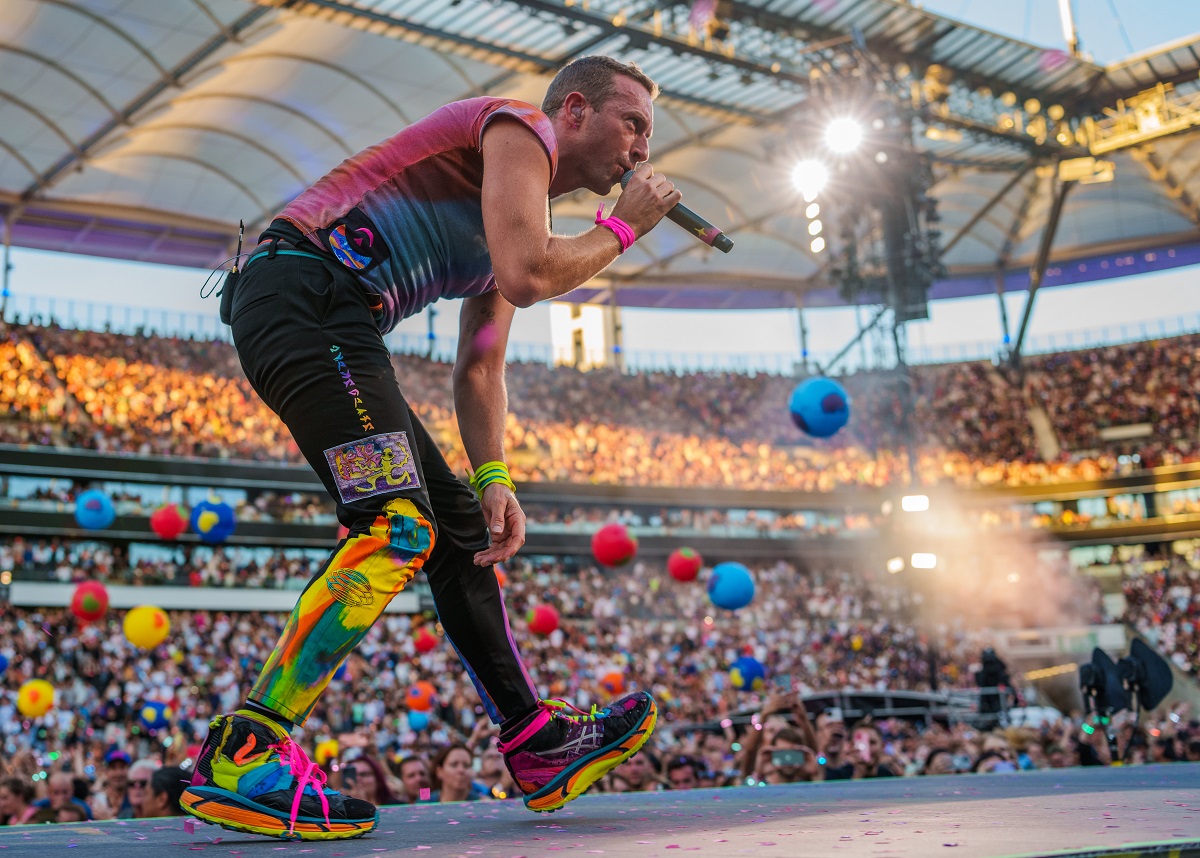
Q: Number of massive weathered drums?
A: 0